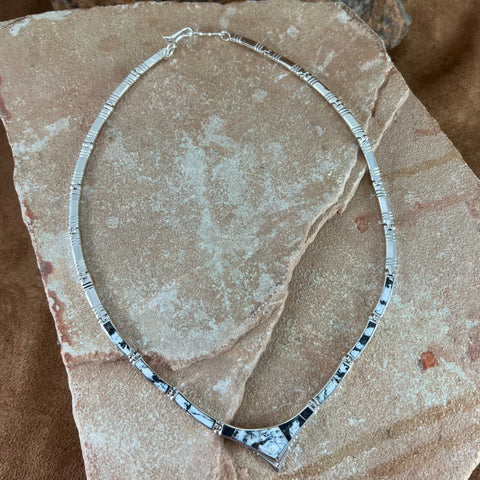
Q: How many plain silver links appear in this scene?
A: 14